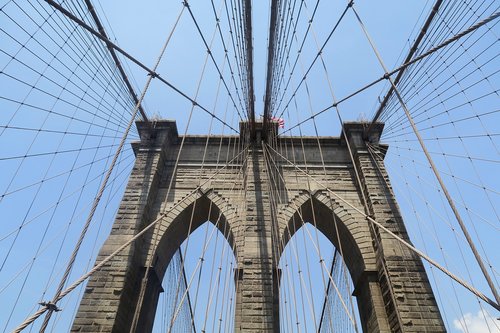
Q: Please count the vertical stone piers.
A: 3